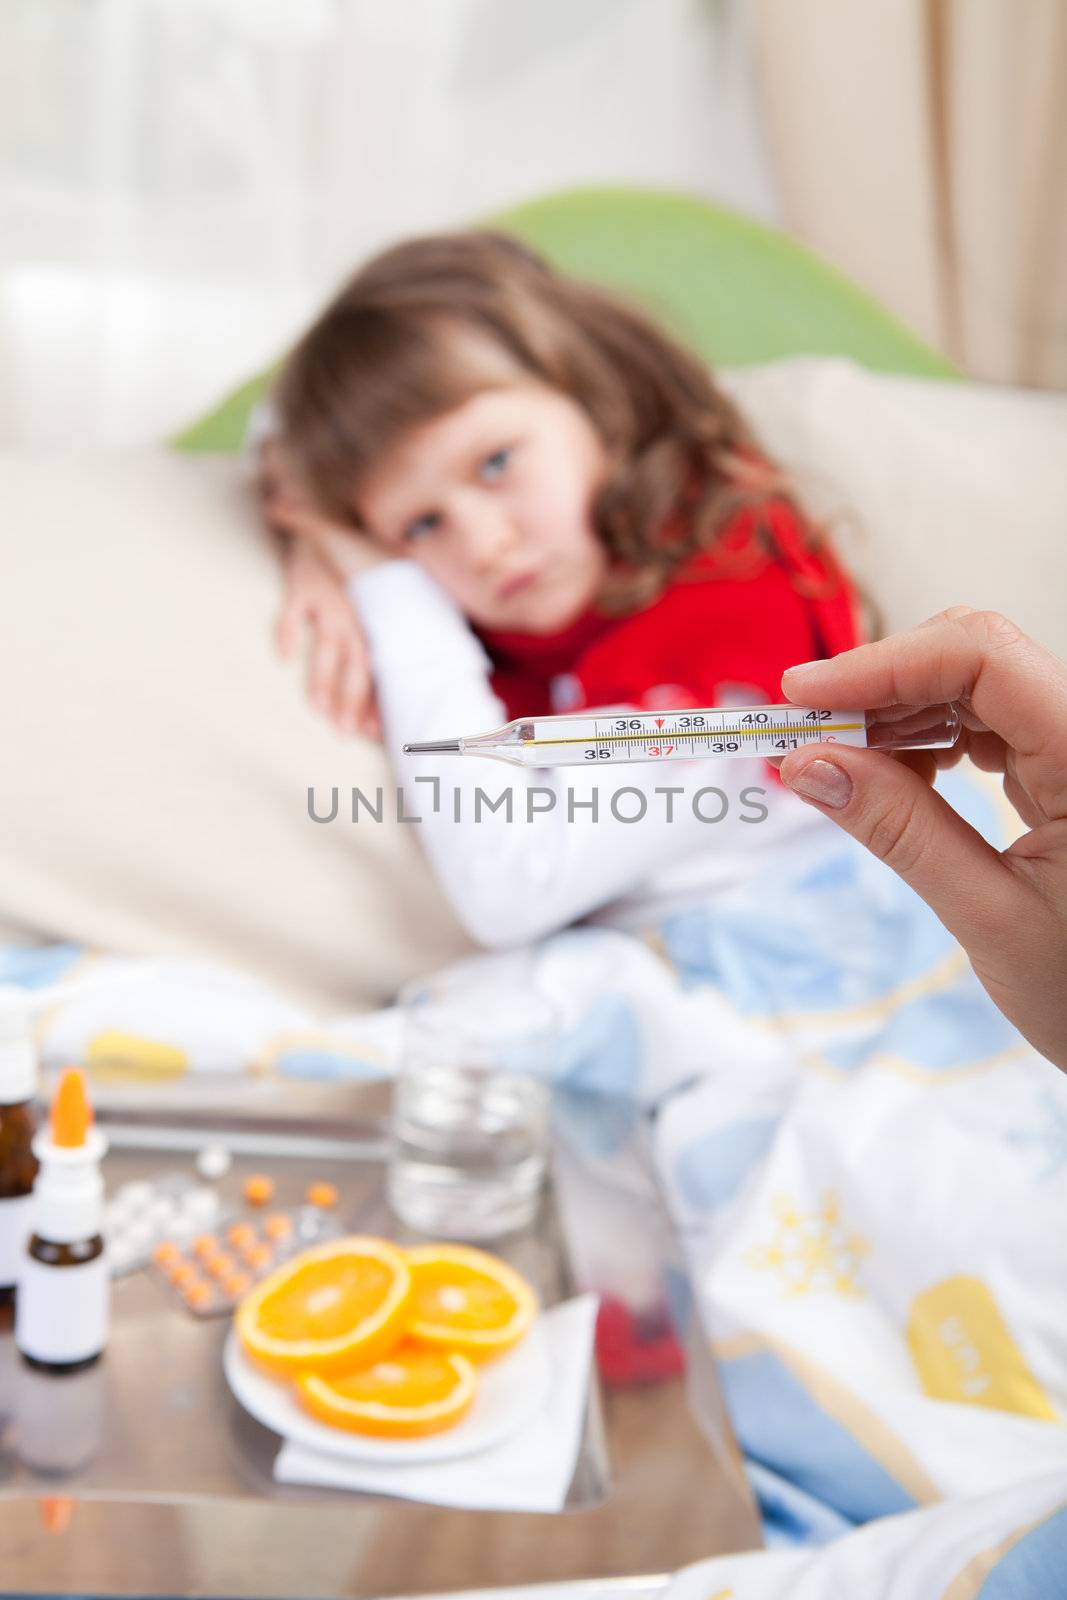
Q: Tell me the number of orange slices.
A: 3